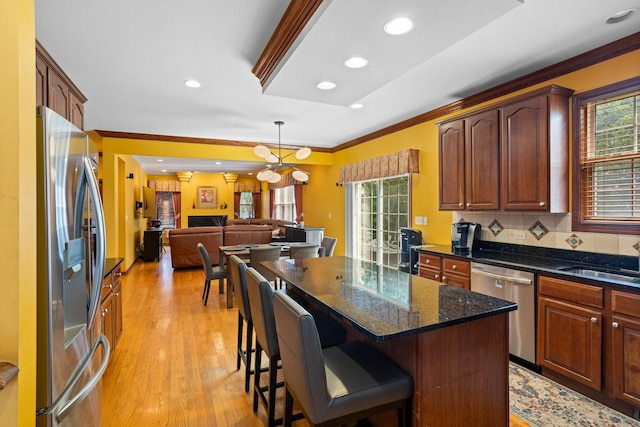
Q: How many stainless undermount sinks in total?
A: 1